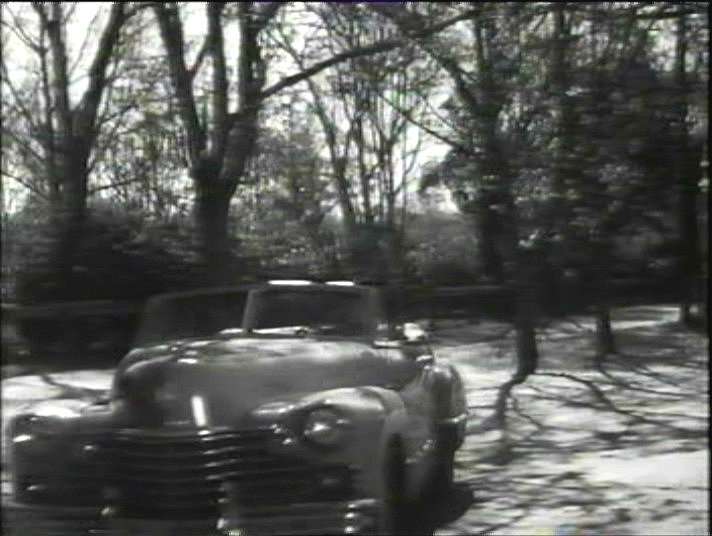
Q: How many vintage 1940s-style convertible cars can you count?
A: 1